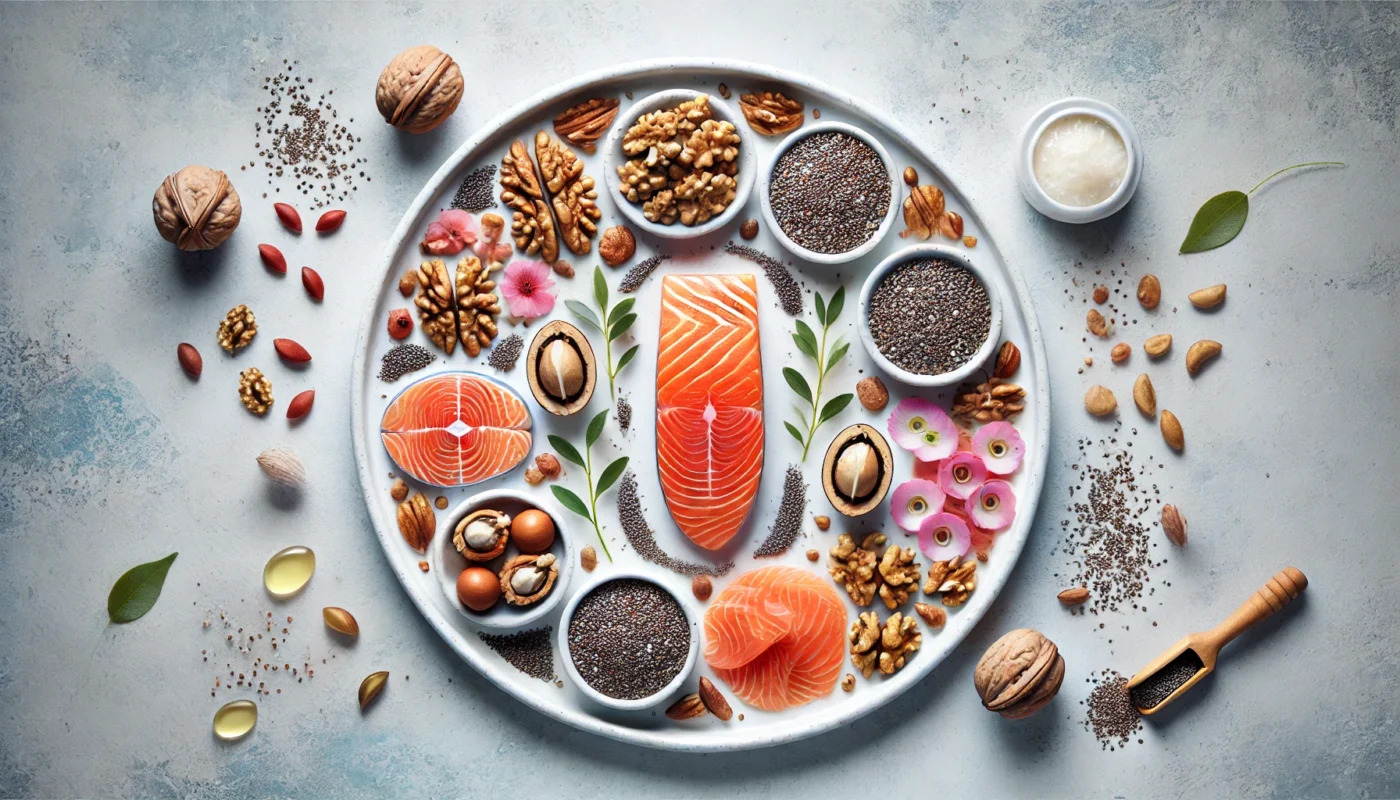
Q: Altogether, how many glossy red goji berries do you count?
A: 7